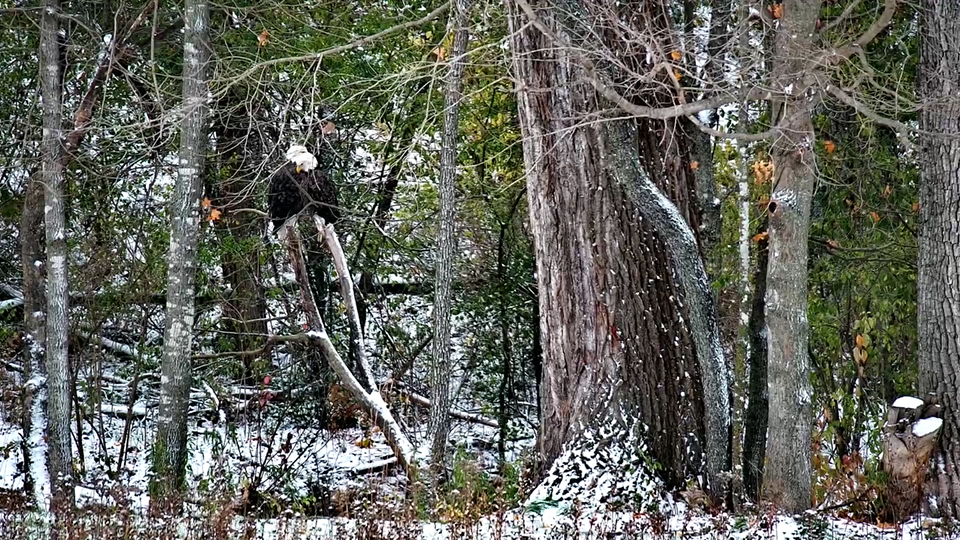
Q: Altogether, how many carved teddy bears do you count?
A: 0